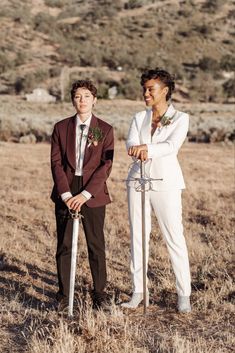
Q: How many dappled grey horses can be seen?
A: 0